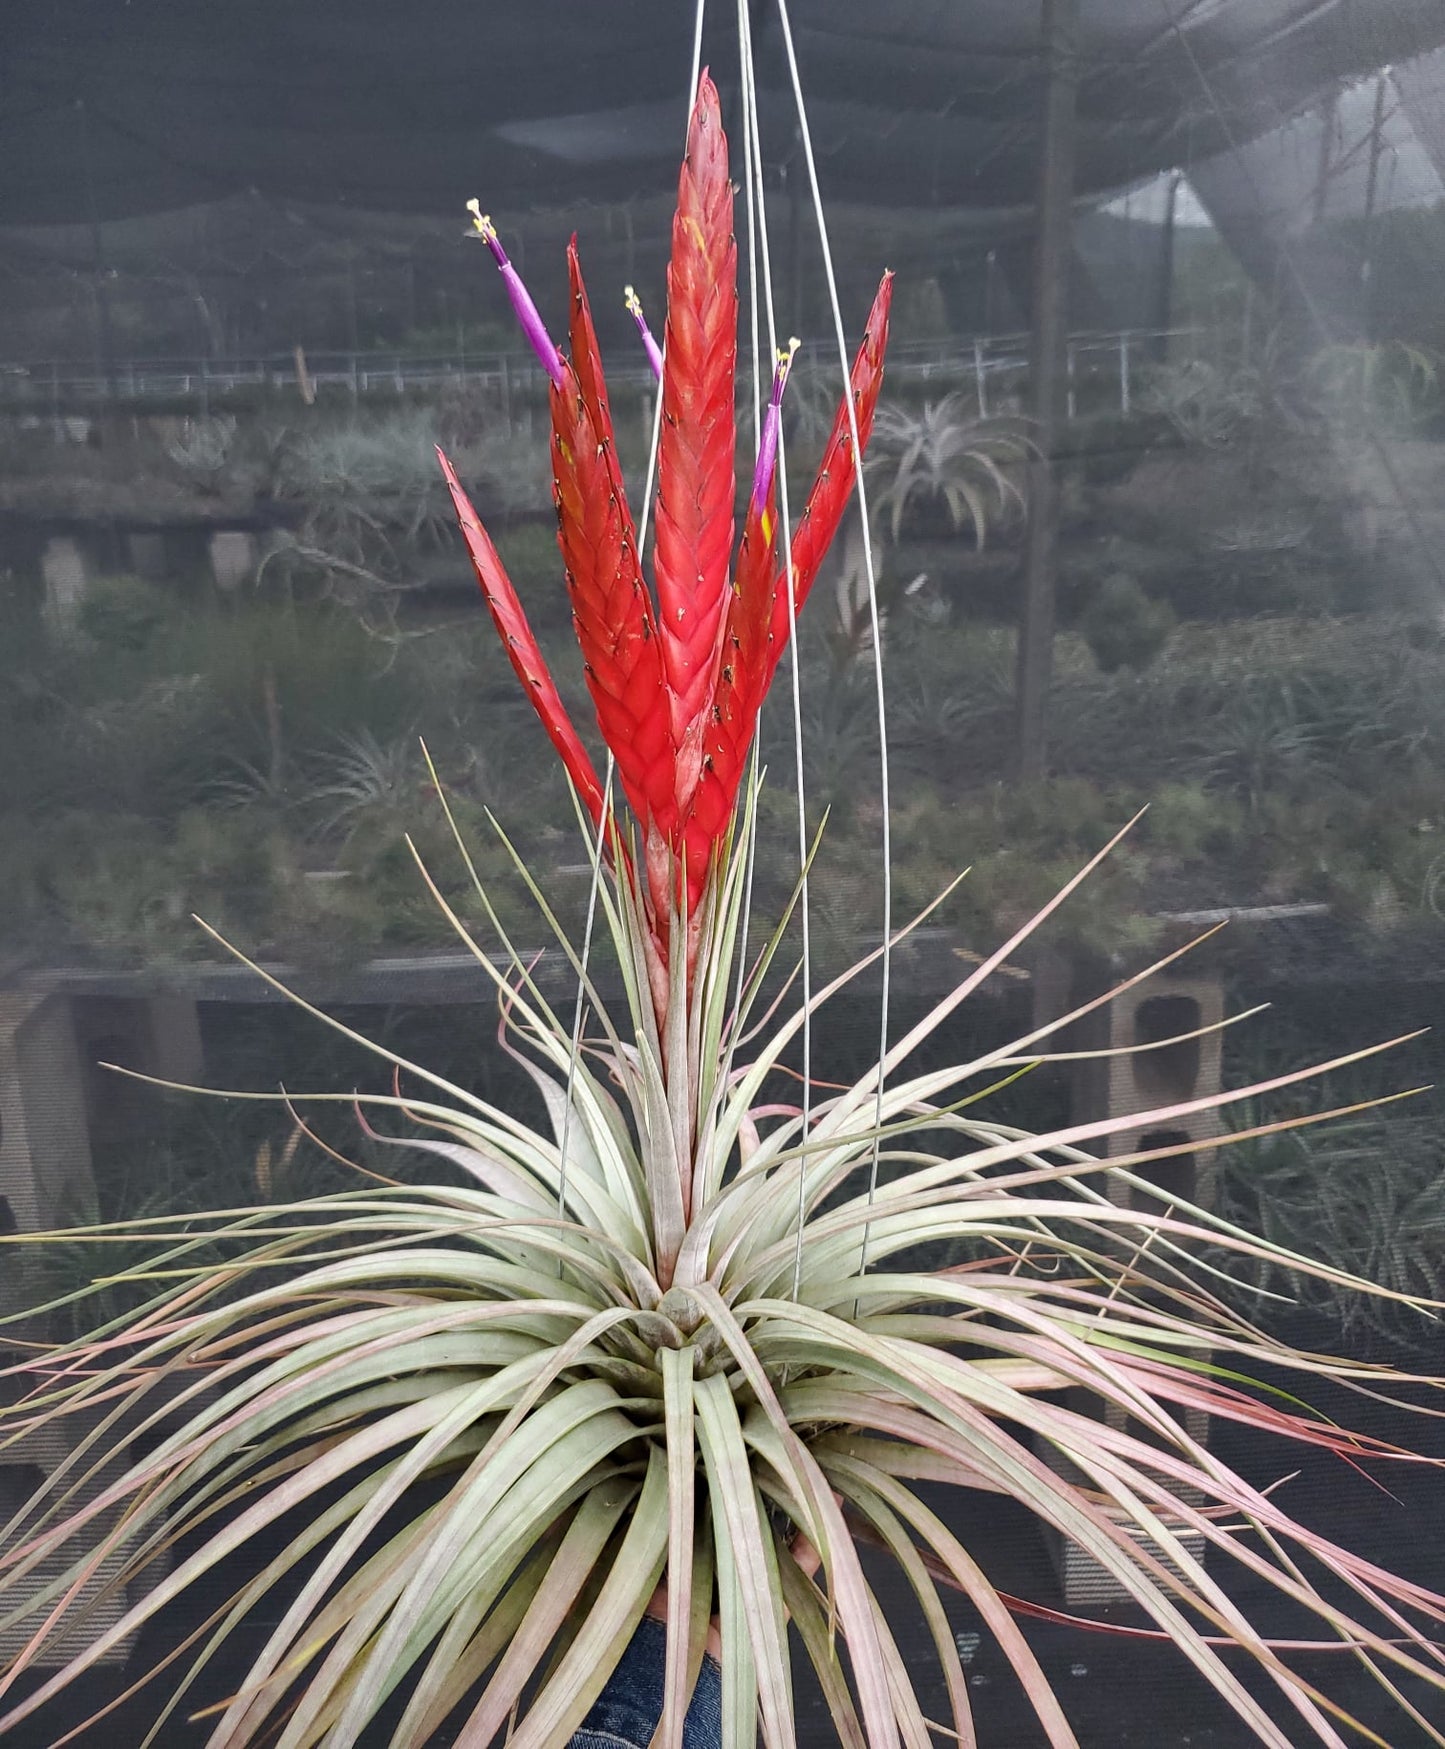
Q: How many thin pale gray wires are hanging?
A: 4